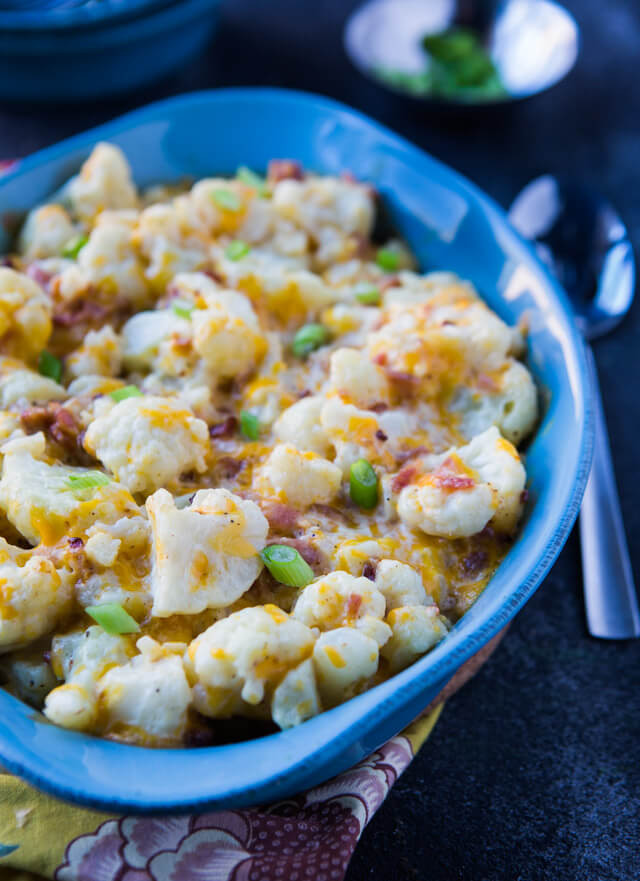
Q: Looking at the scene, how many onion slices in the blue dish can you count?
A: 15